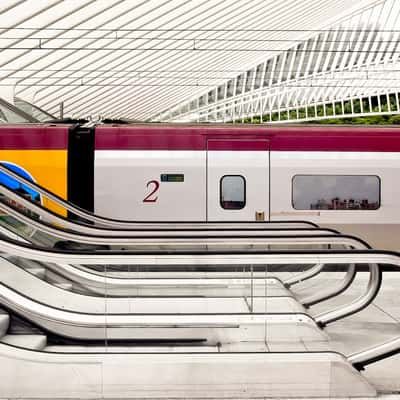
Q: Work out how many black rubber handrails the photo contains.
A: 4